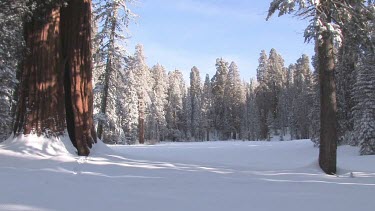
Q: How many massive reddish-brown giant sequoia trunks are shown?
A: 2